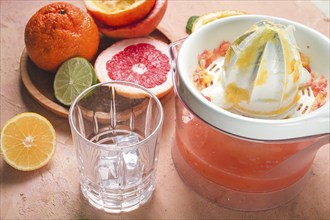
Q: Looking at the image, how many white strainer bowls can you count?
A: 1